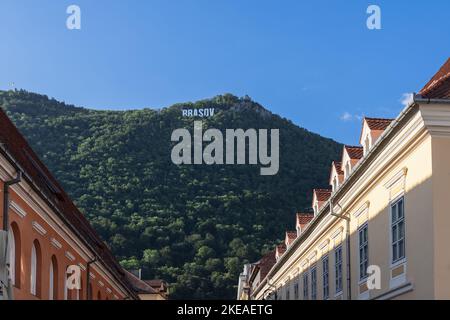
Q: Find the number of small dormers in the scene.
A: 7